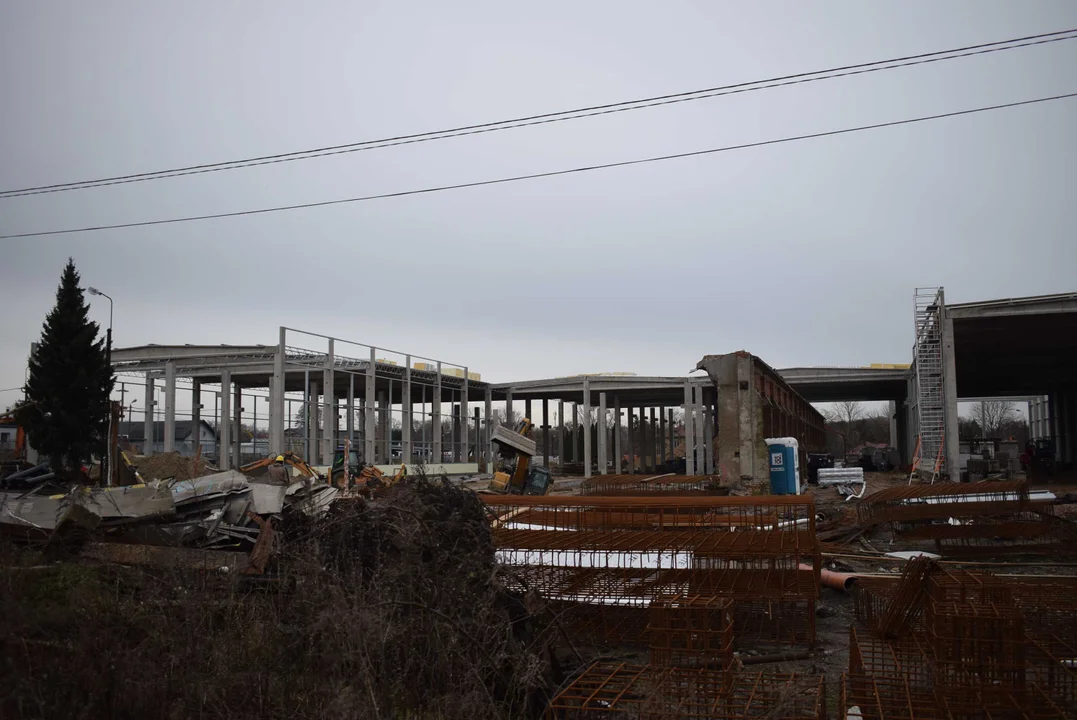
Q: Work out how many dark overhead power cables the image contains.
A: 3